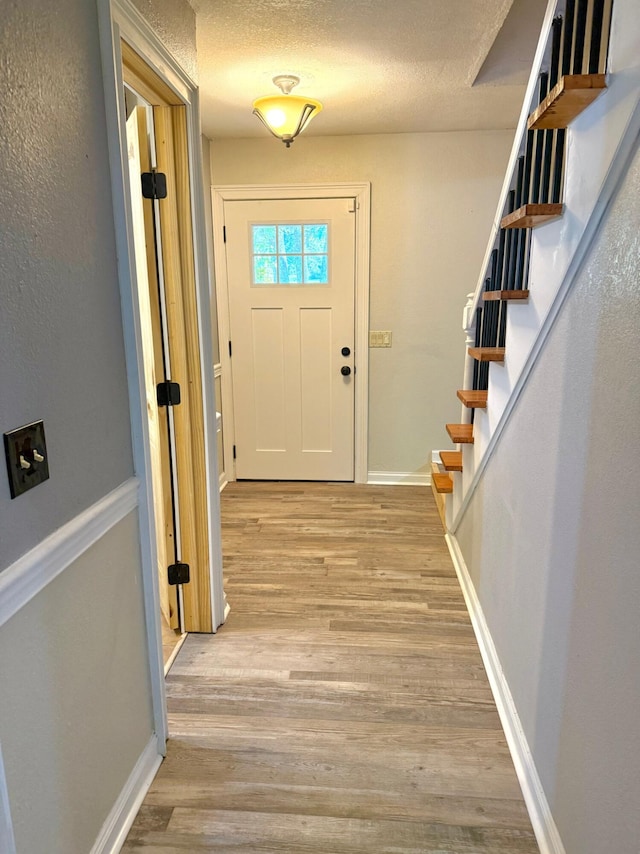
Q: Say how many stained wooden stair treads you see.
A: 8